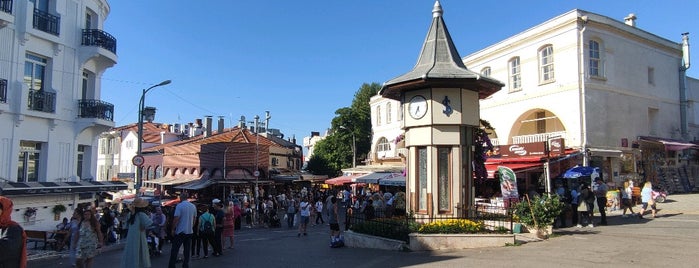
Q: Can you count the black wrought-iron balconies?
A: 6